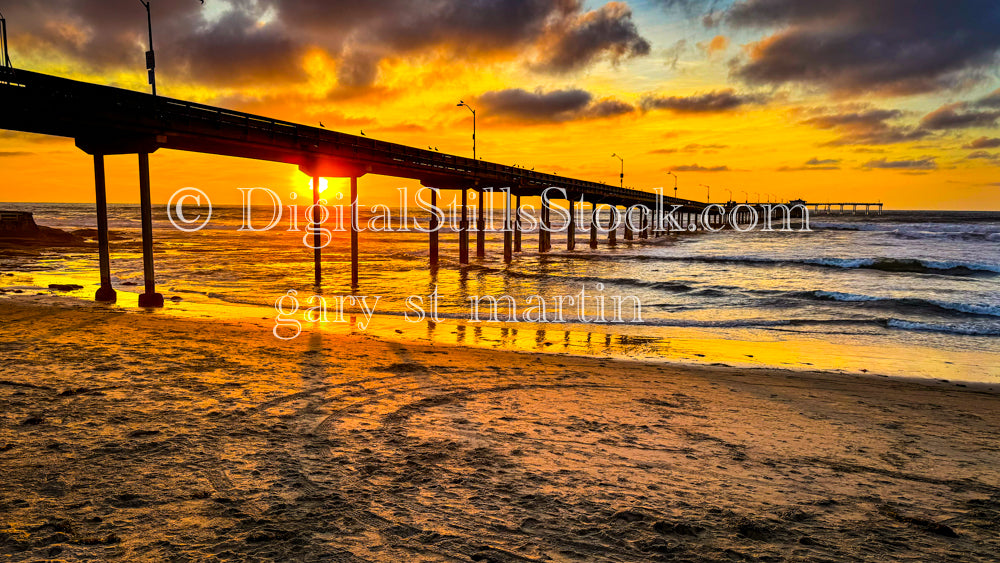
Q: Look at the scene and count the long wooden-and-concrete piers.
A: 1